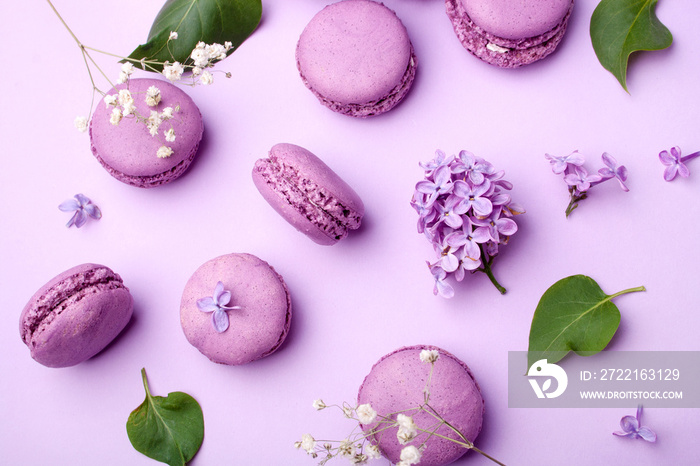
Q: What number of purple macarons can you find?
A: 7